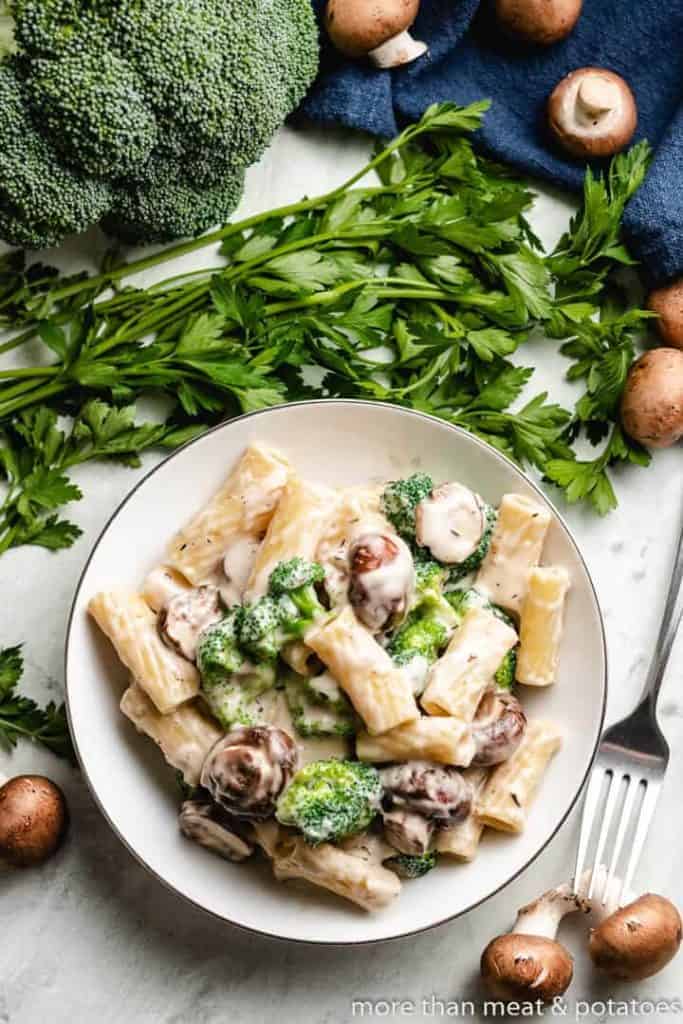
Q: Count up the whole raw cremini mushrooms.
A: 8